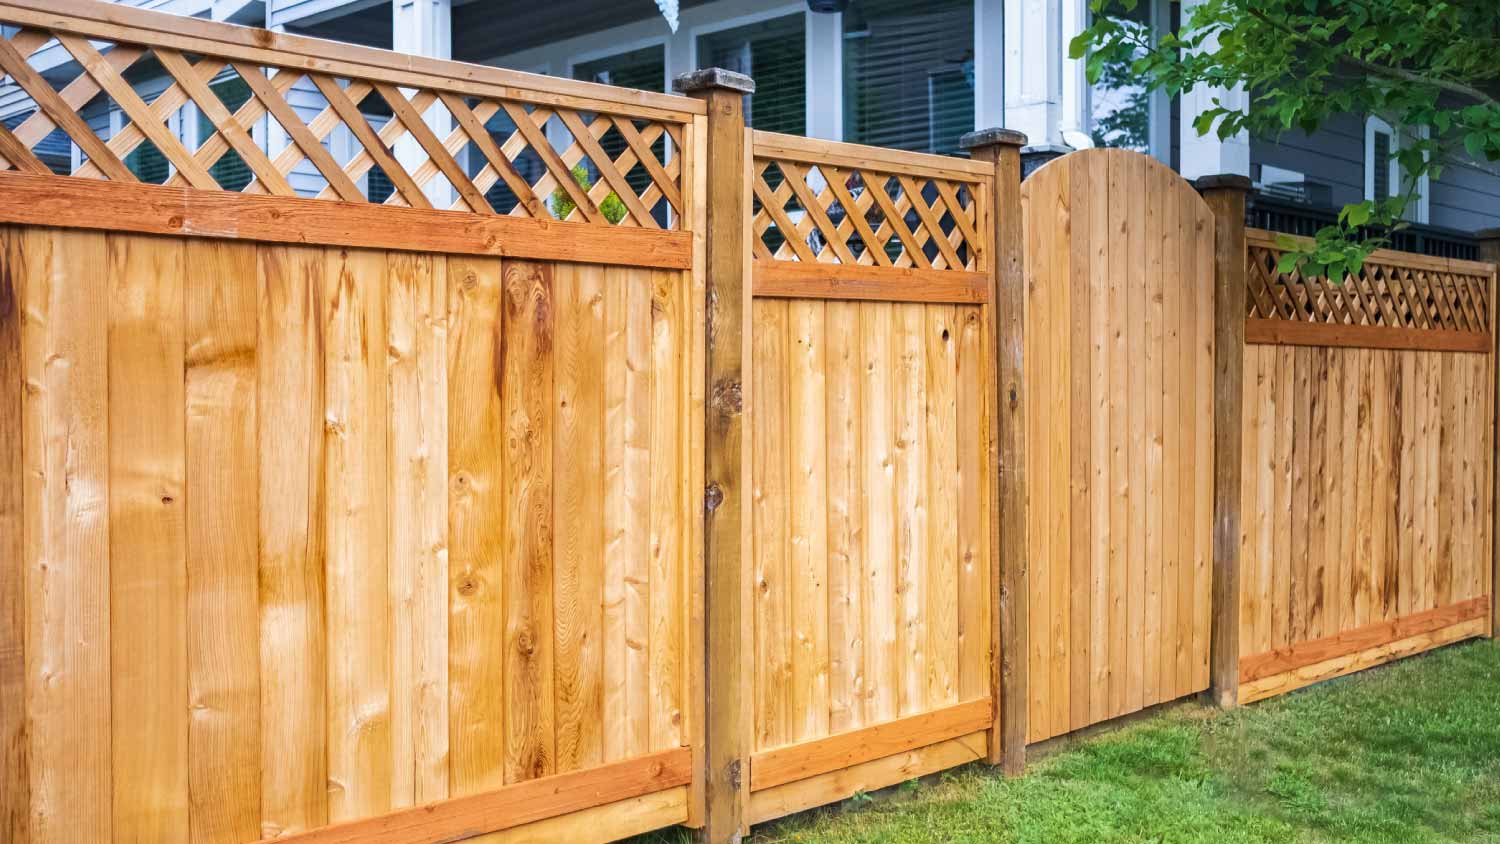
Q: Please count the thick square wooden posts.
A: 4